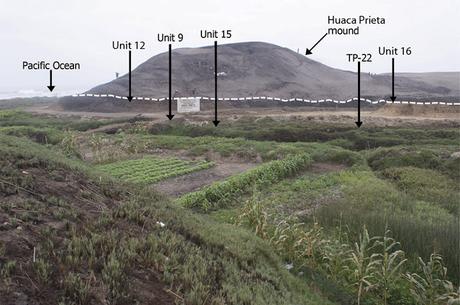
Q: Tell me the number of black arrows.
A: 7